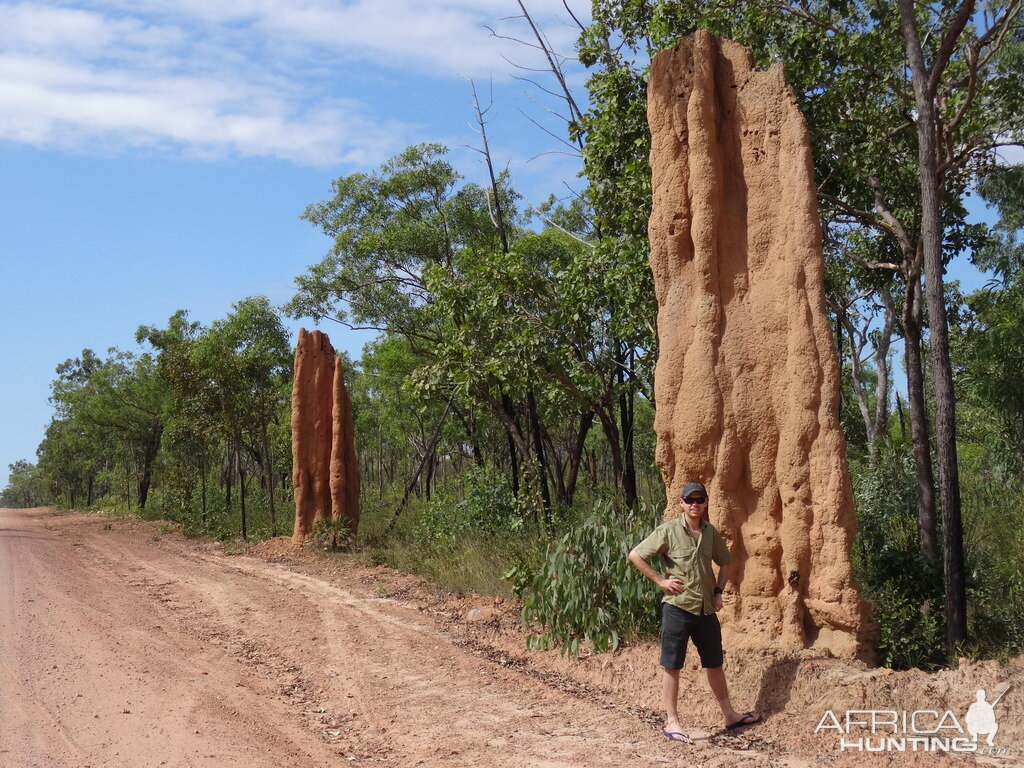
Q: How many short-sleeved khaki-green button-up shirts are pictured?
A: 1